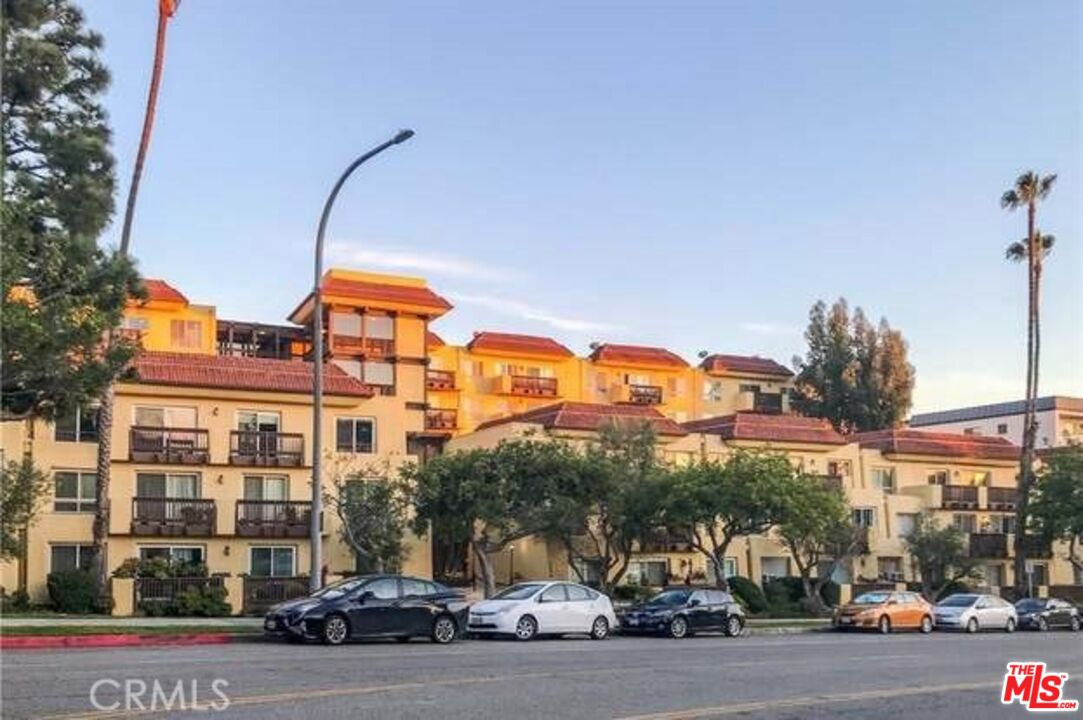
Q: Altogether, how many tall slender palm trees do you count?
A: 3